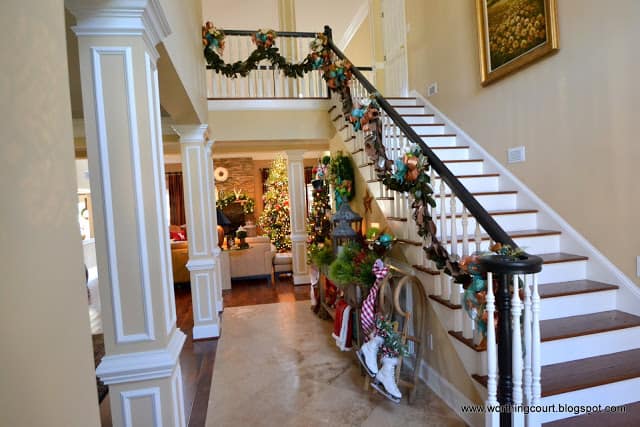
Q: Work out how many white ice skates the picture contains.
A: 2